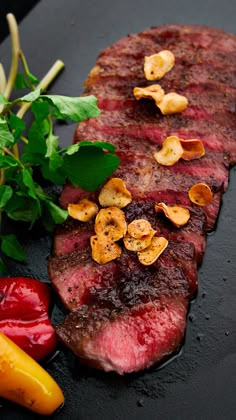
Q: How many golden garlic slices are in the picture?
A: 14